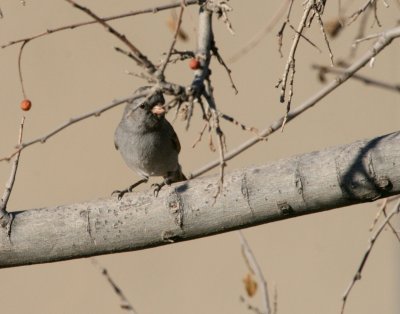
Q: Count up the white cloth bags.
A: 0